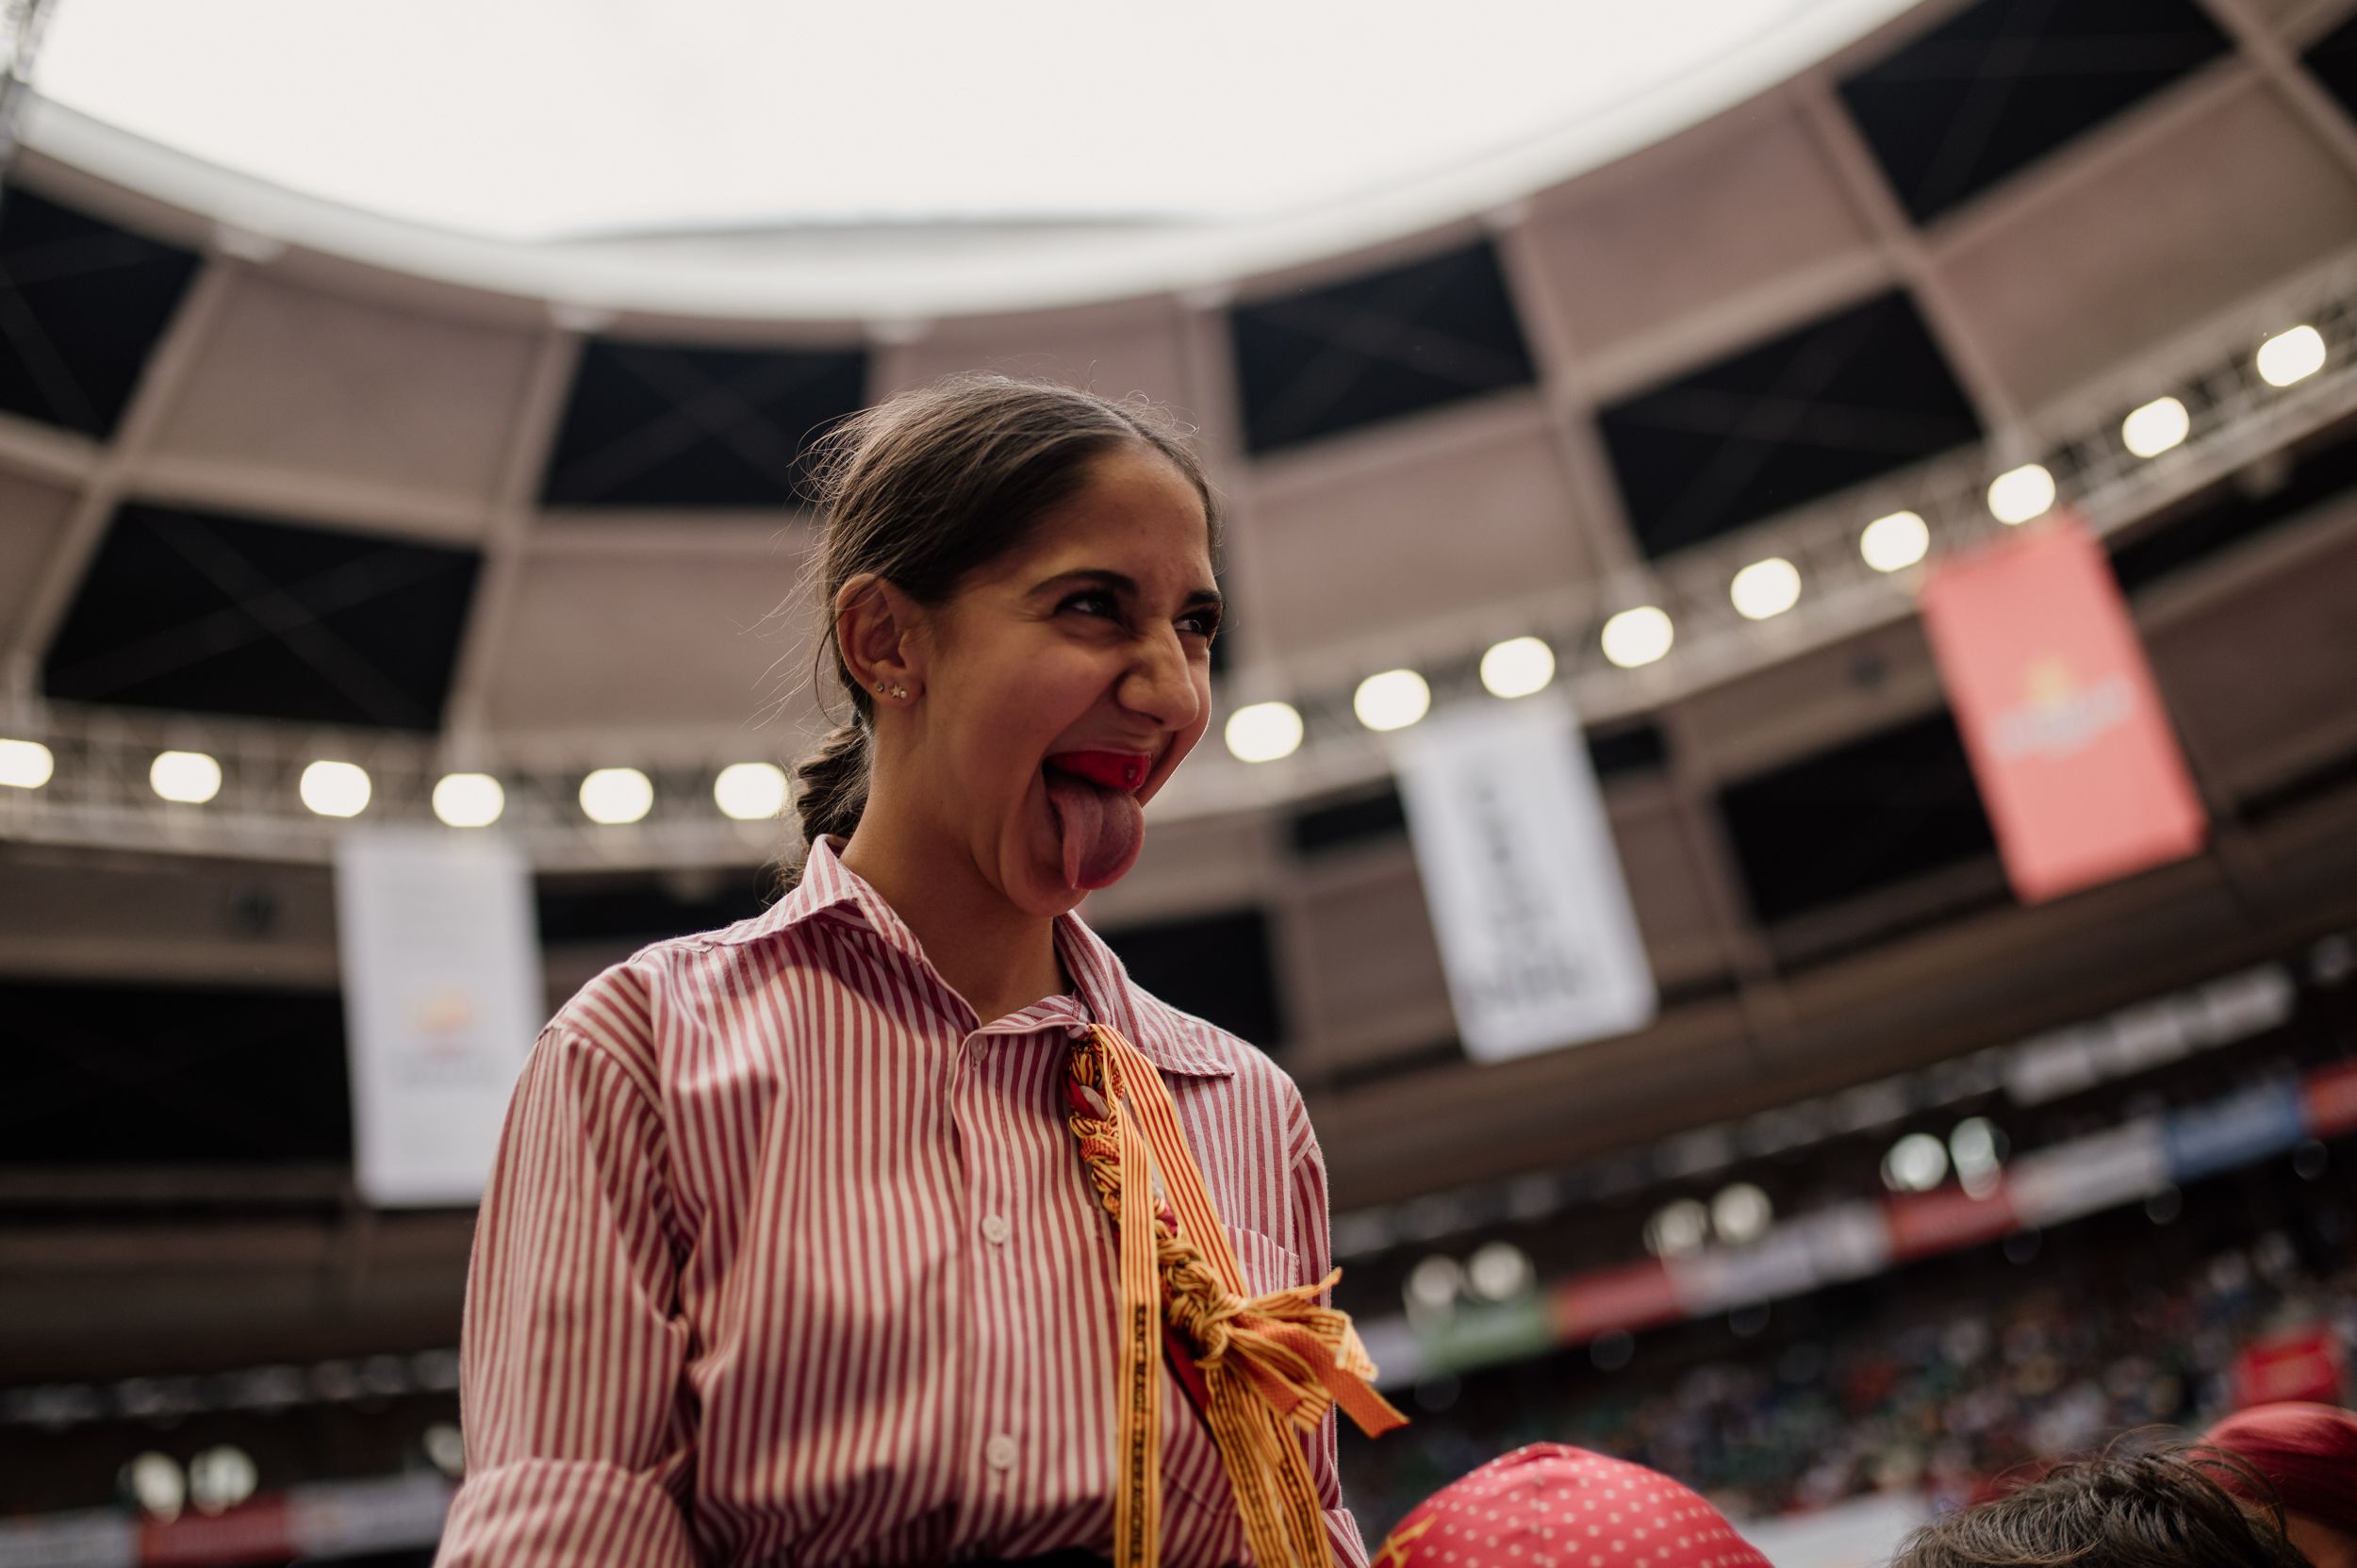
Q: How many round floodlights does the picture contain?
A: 15